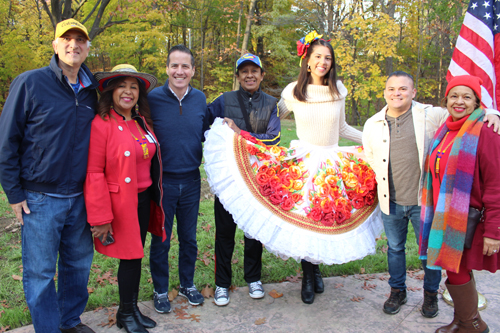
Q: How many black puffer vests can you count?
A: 1